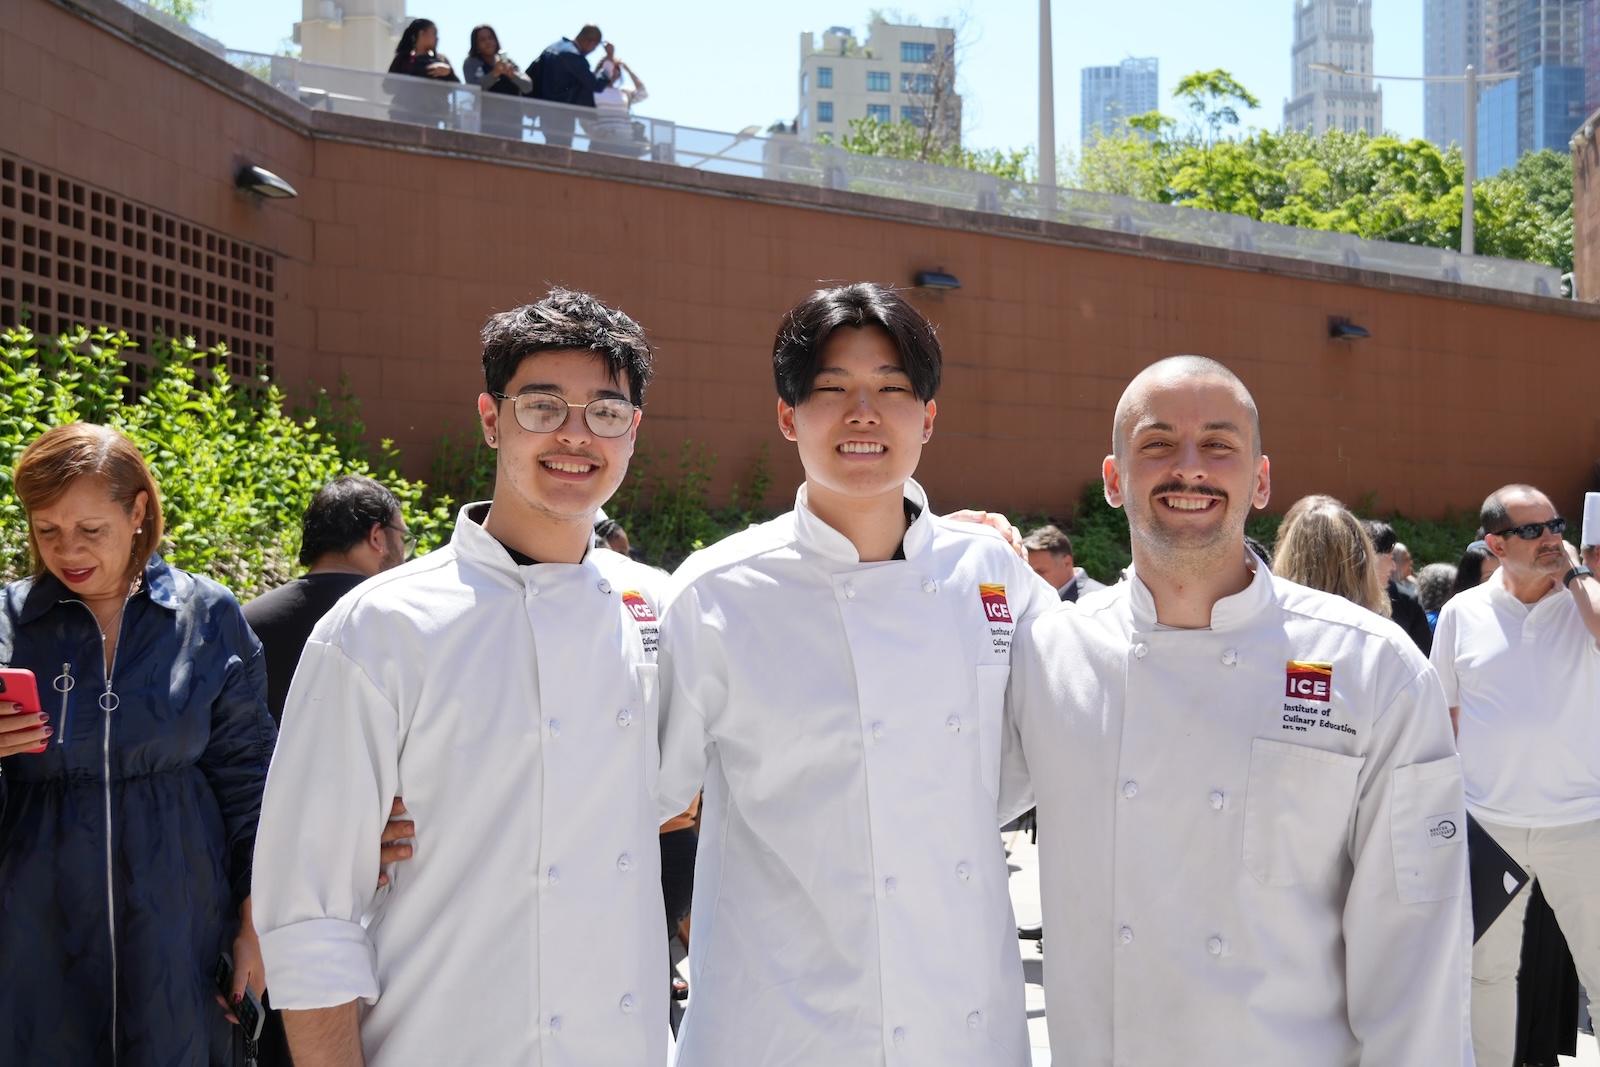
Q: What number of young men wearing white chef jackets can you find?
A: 3